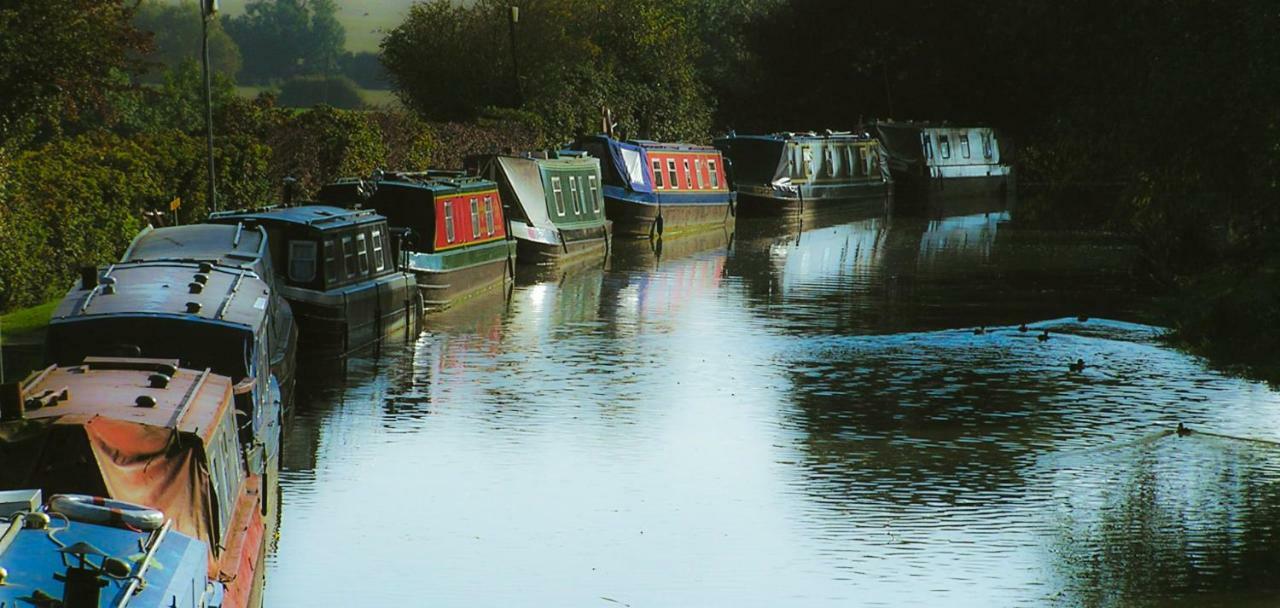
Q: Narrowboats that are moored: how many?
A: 10